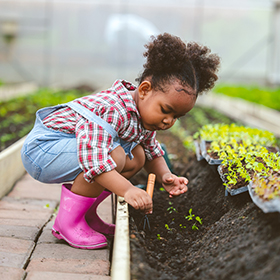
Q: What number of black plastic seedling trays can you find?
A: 4